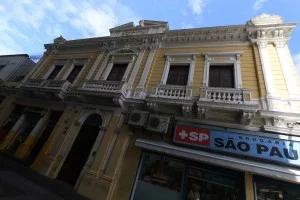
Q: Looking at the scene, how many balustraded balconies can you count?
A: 5